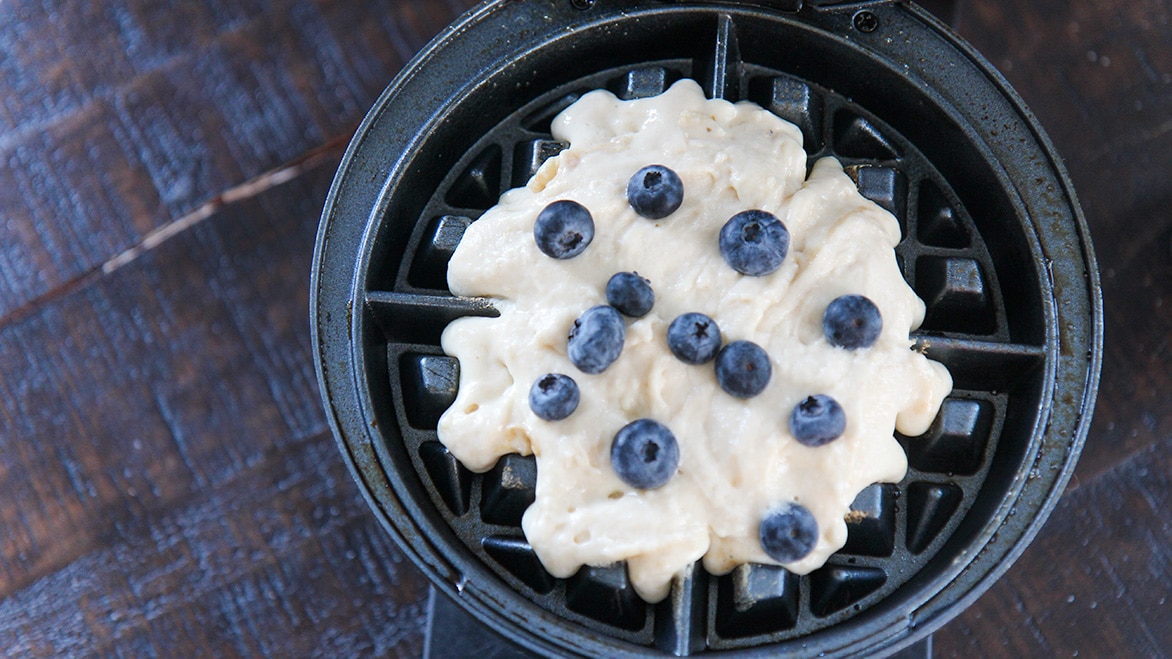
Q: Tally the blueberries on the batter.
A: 12